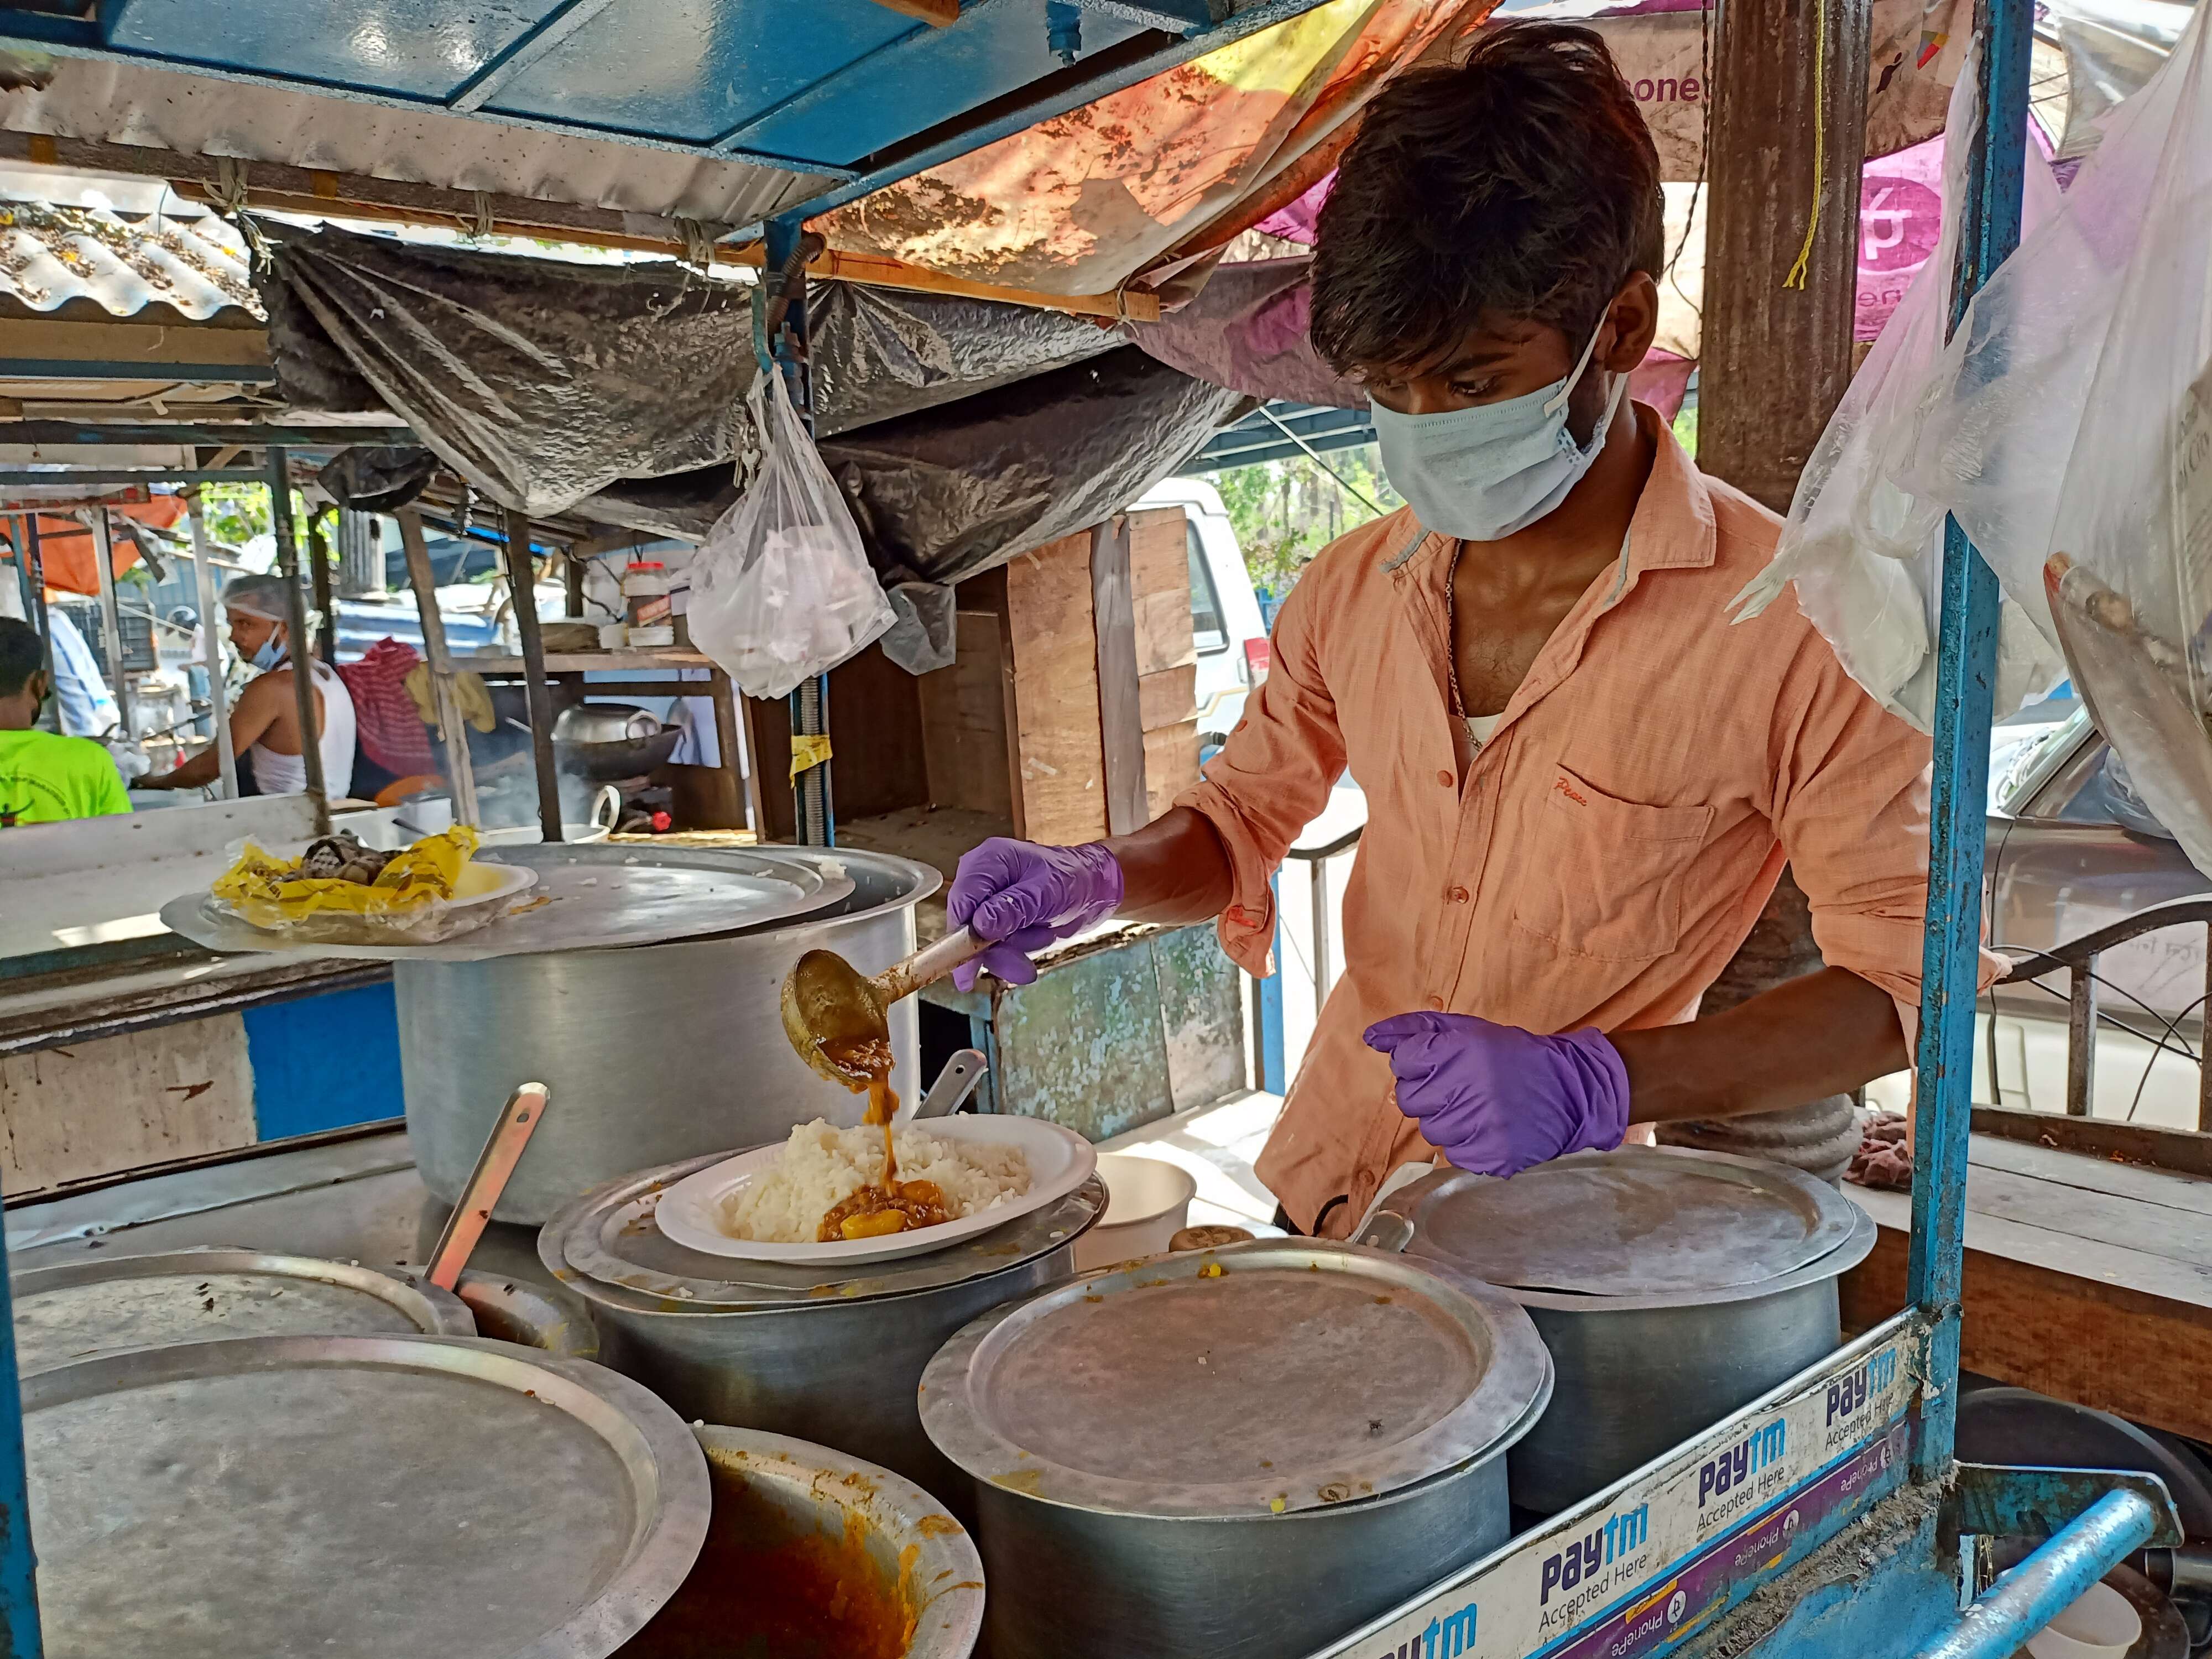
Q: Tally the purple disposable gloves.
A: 2